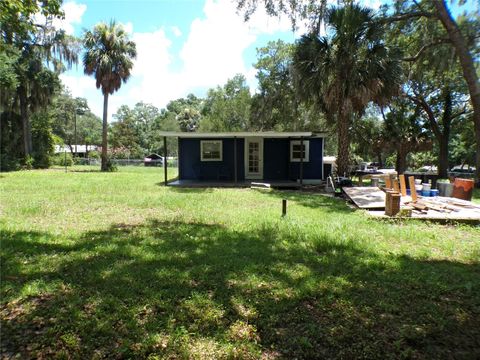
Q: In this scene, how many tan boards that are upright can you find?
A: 4